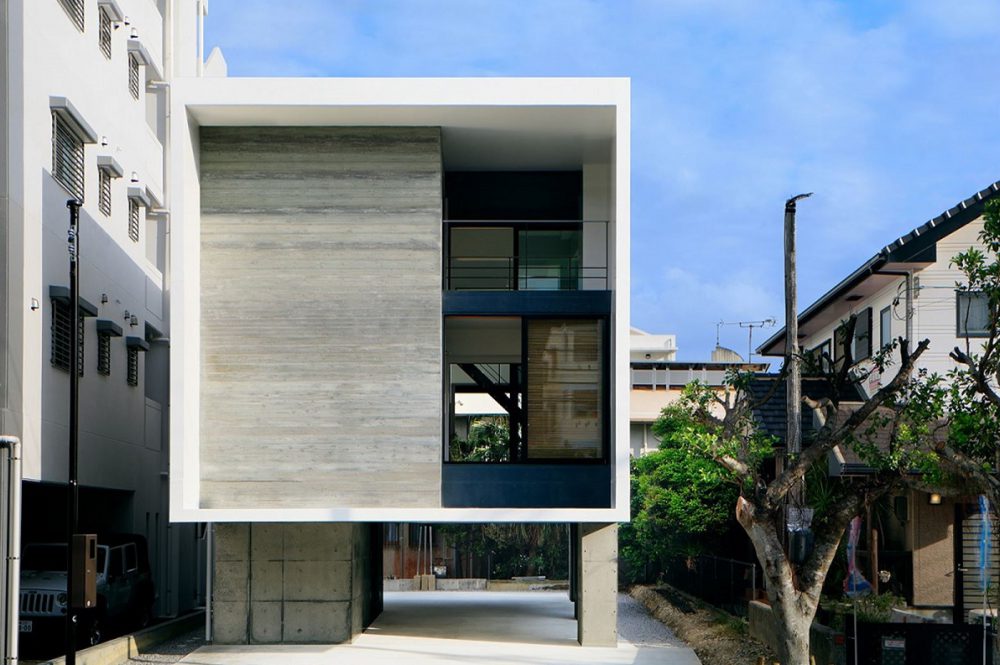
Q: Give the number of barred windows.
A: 9